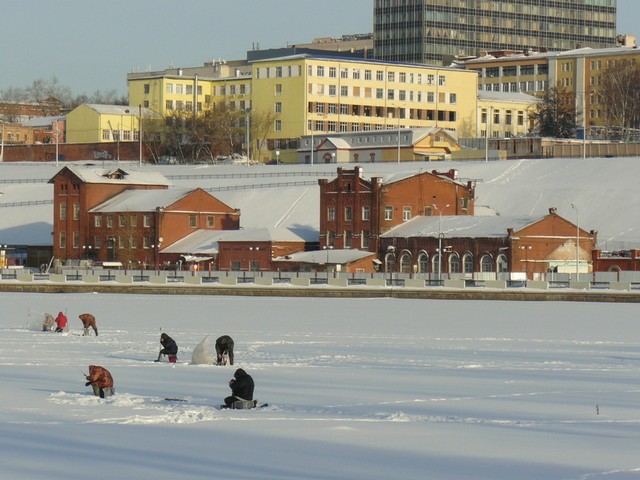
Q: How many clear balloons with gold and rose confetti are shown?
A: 0